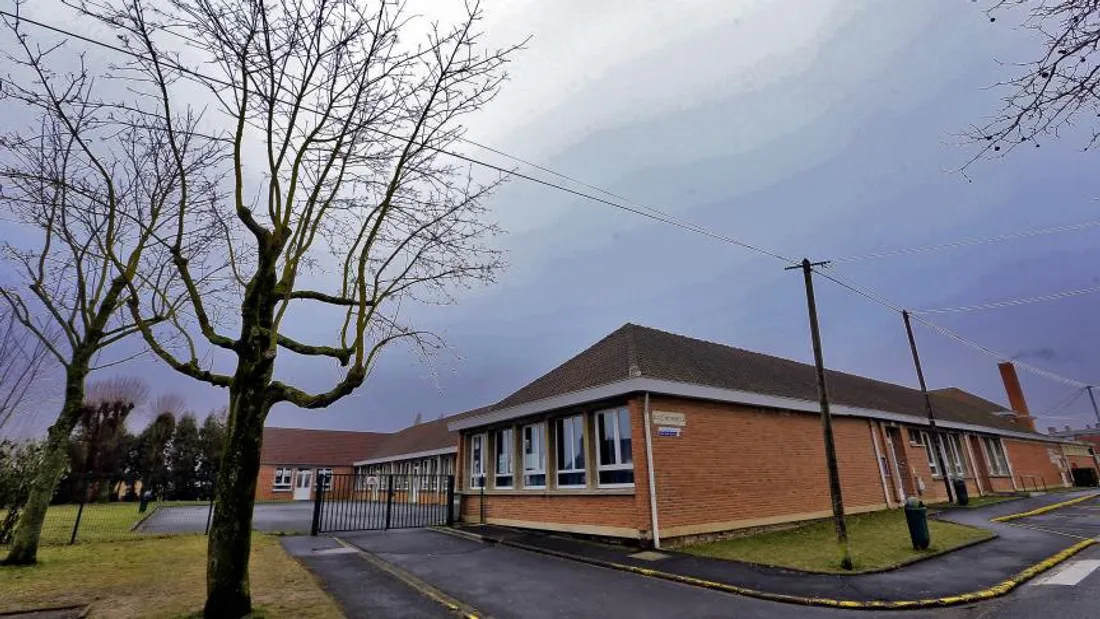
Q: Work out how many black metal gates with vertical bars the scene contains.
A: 1